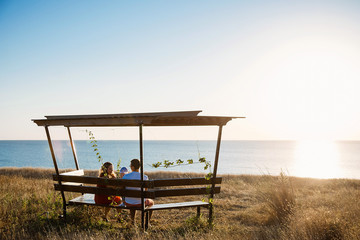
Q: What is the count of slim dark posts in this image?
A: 4